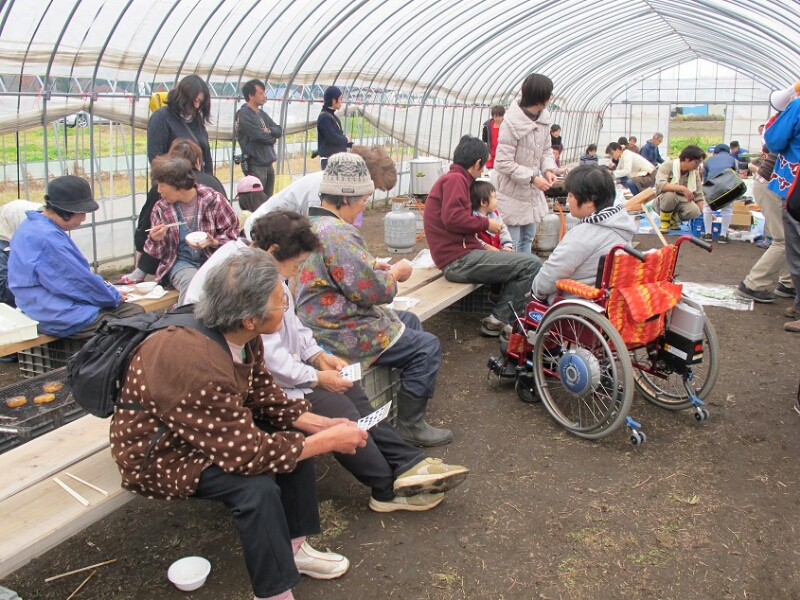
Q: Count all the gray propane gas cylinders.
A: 3